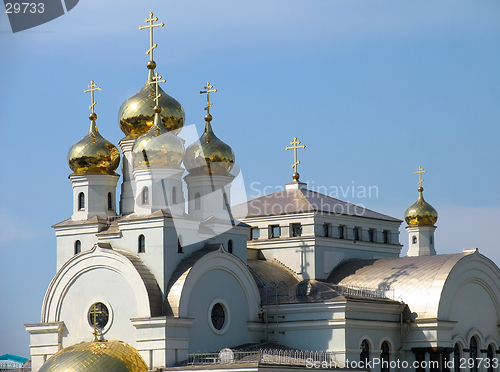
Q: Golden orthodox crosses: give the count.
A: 7